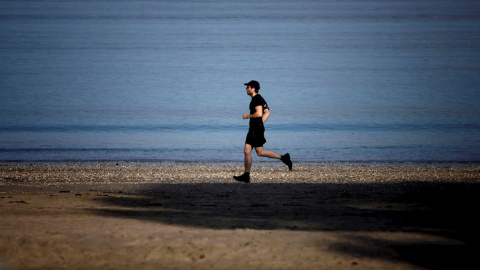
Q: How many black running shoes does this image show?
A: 2